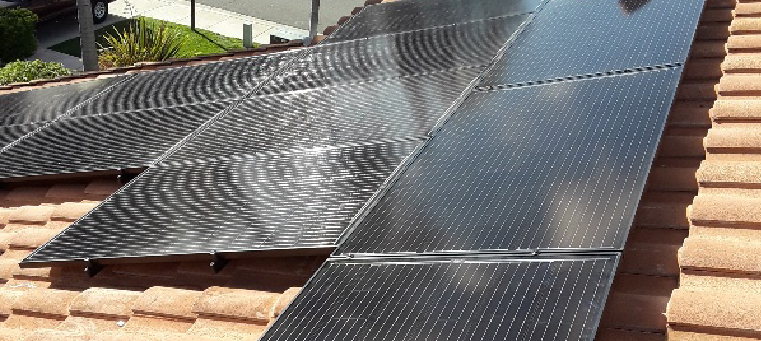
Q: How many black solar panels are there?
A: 11